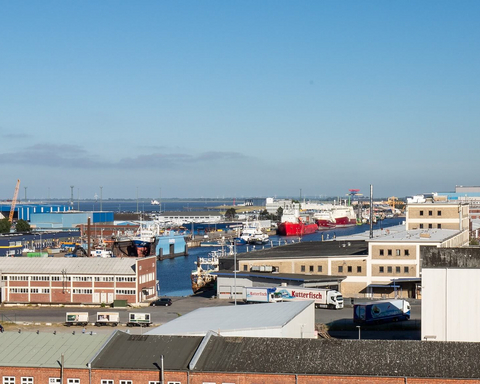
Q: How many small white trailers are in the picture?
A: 3